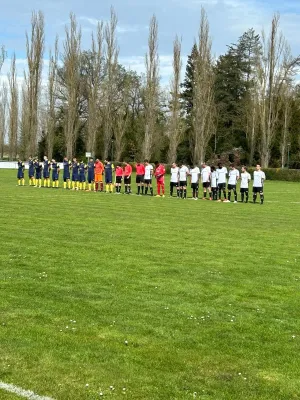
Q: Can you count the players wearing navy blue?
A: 10